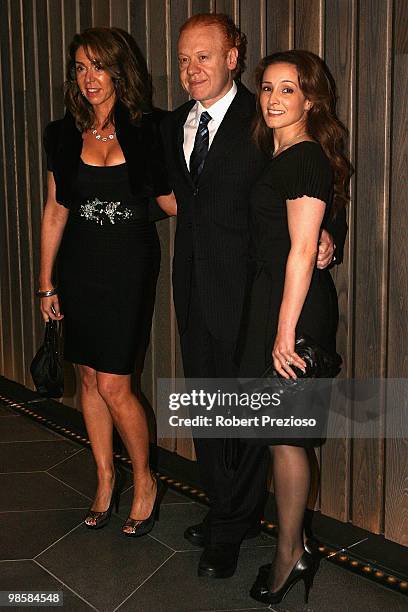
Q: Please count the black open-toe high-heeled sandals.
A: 2